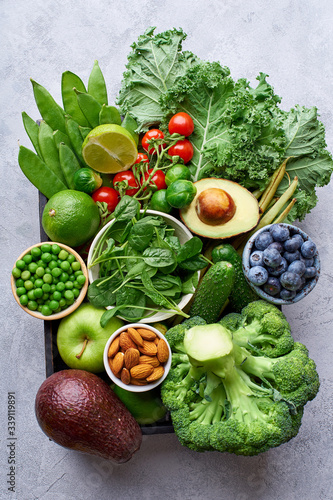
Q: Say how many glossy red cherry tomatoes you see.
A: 7